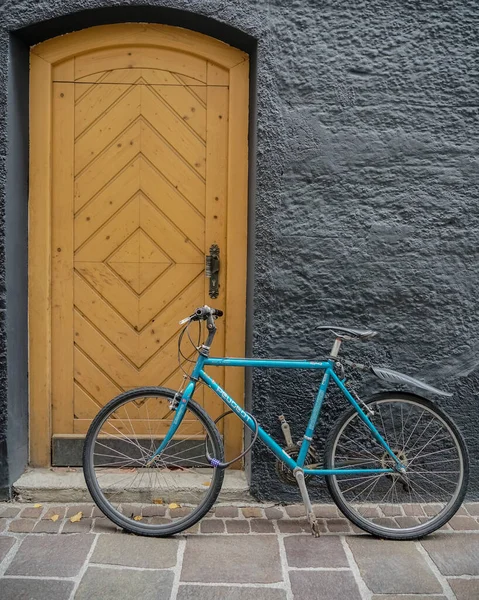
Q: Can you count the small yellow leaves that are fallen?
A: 7